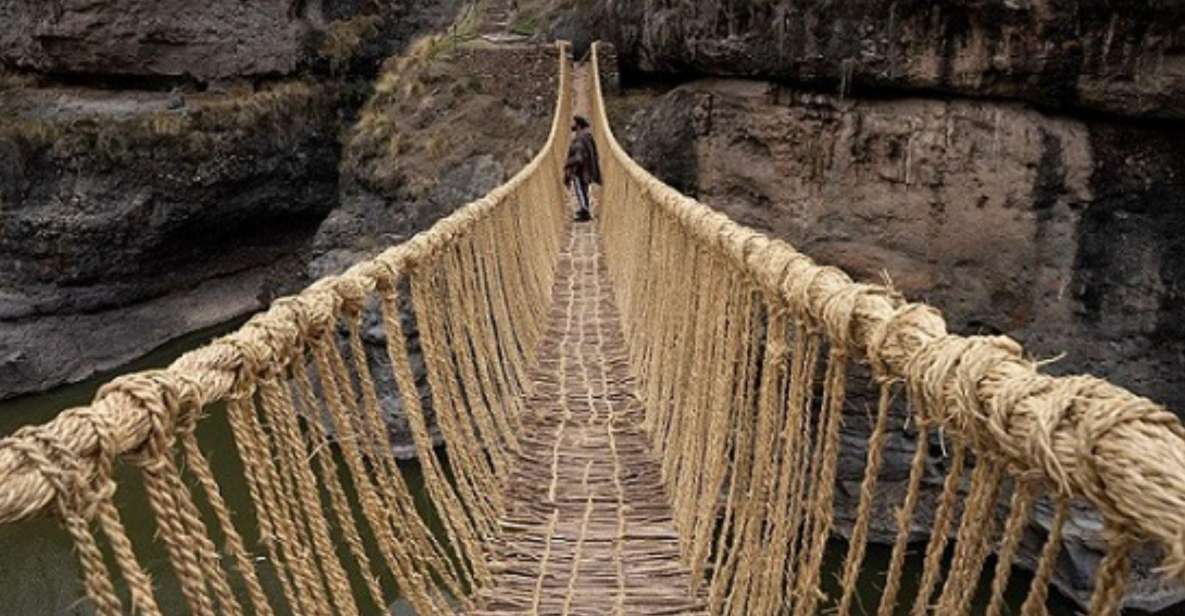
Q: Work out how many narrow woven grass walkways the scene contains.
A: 1